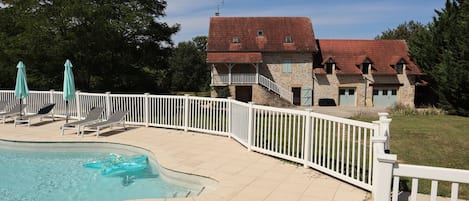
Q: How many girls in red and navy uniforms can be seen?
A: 0